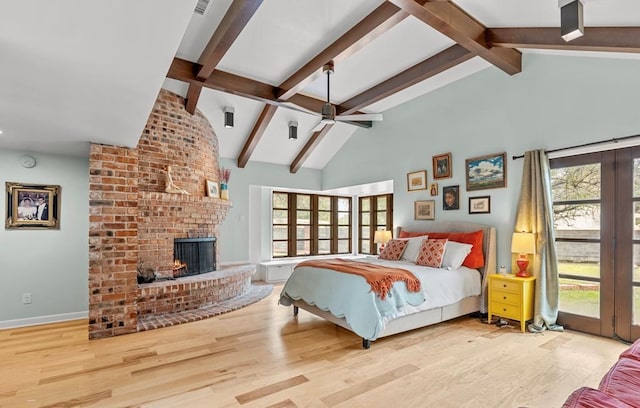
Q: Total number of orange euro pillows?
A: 2